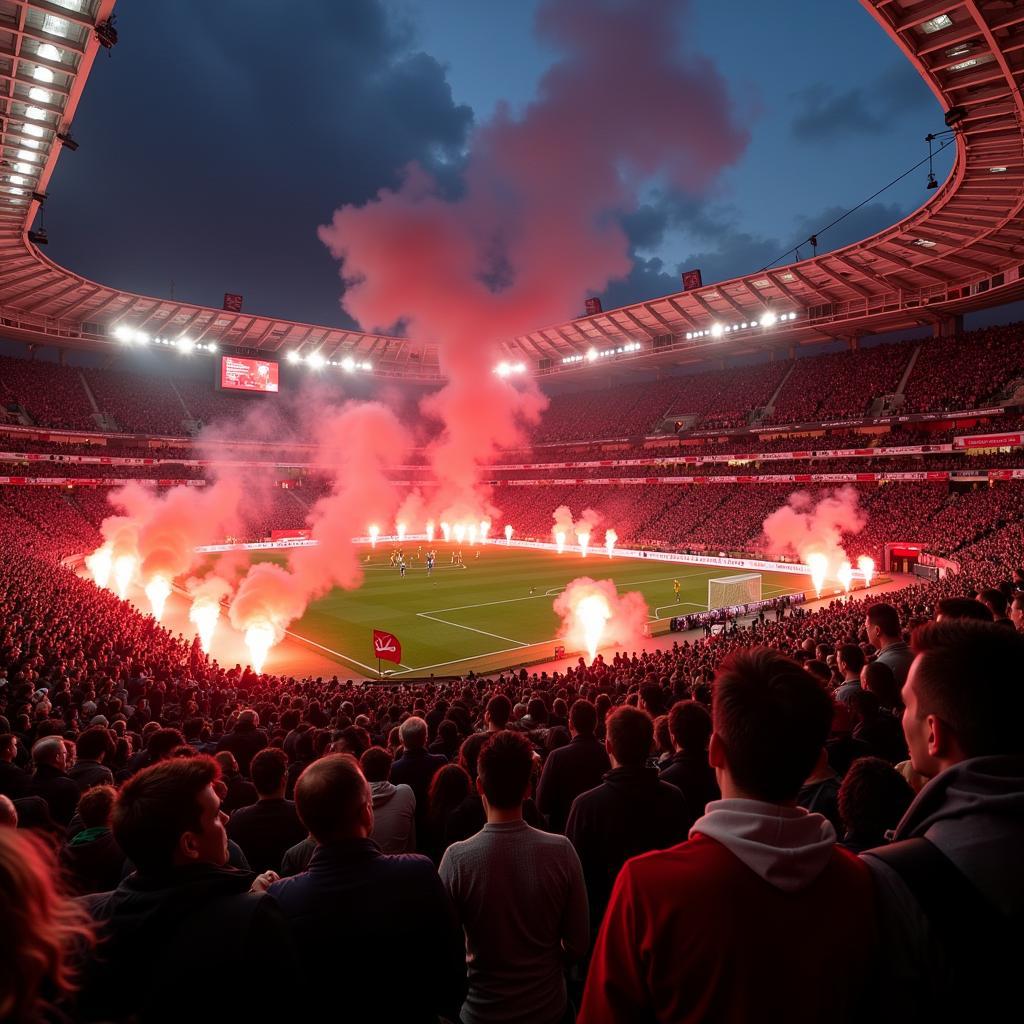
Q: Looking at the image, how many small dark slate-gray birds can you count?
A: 0